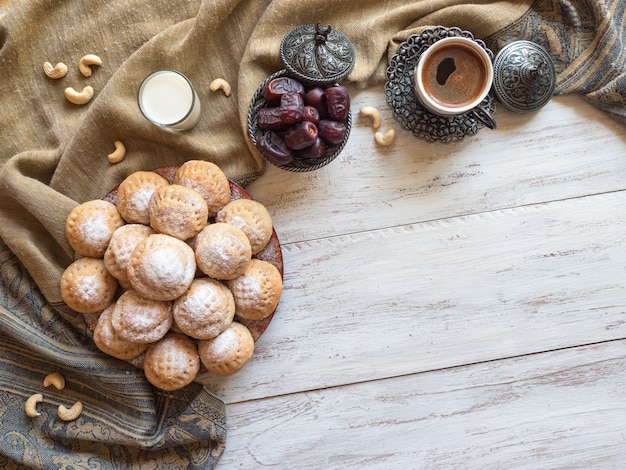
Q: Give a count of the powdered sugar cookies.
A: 15